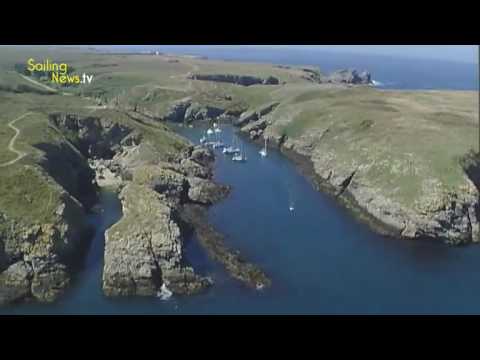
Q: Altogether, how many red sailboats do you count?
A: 0